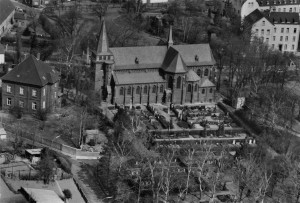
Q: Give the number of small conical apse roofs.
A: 2